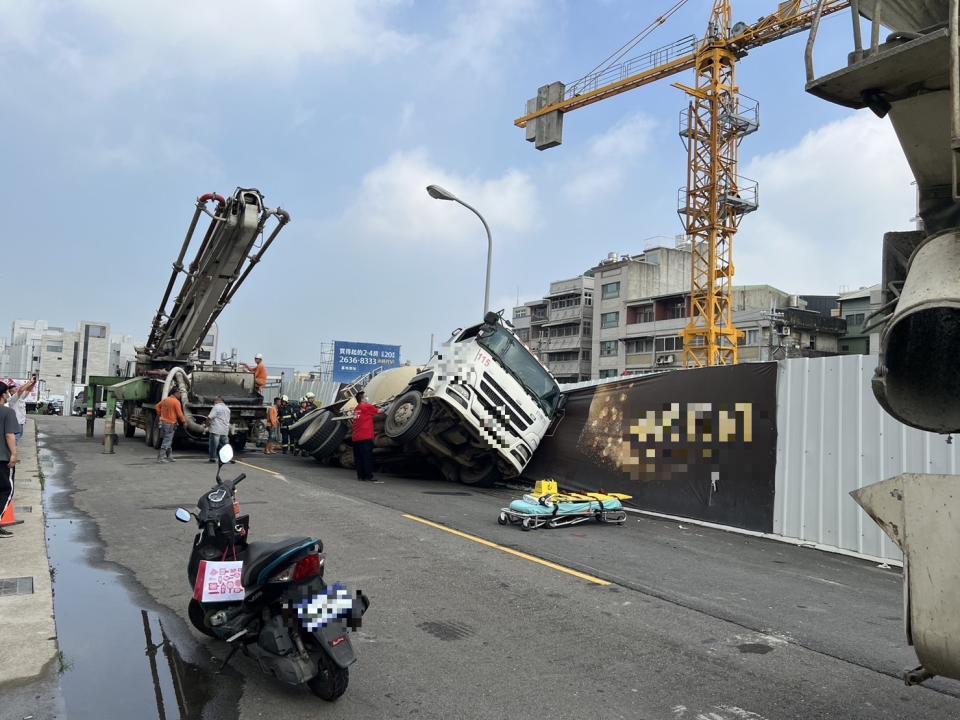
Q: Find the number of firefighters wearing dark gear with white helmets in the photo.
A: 3